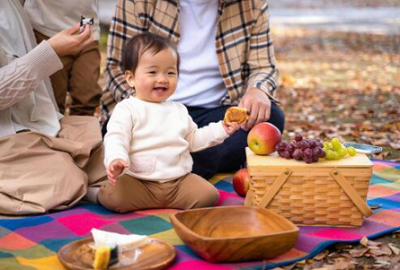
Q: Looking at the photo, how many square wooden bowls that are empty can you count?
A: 1